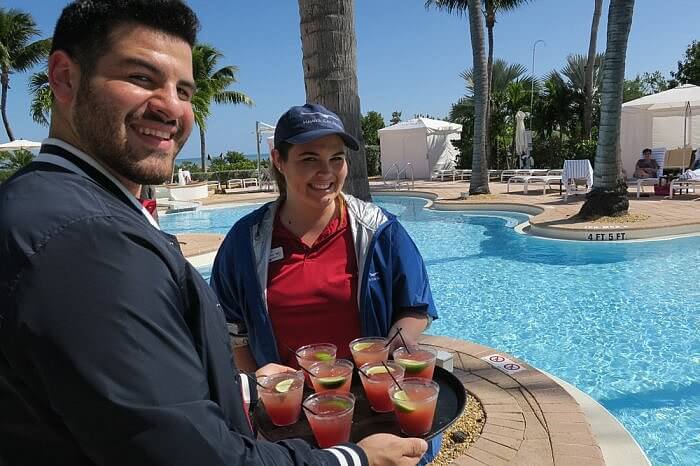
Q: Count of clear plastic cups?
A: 8